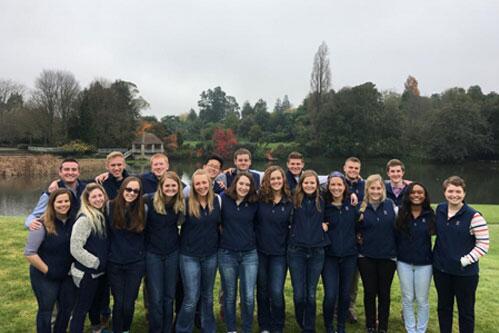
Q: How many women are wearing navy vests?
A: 12